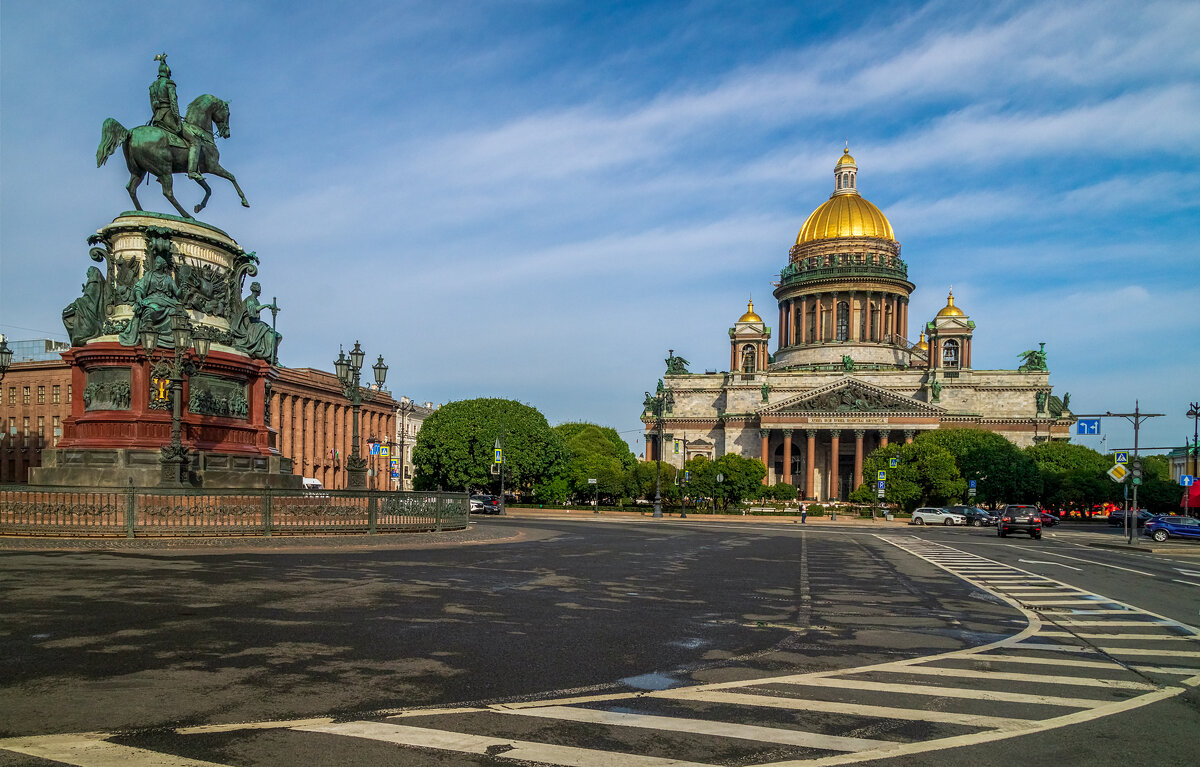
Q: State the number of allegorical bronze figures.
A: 3